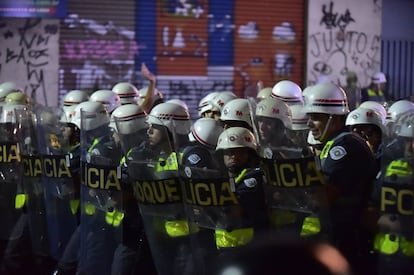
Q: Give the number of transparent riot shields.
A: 8